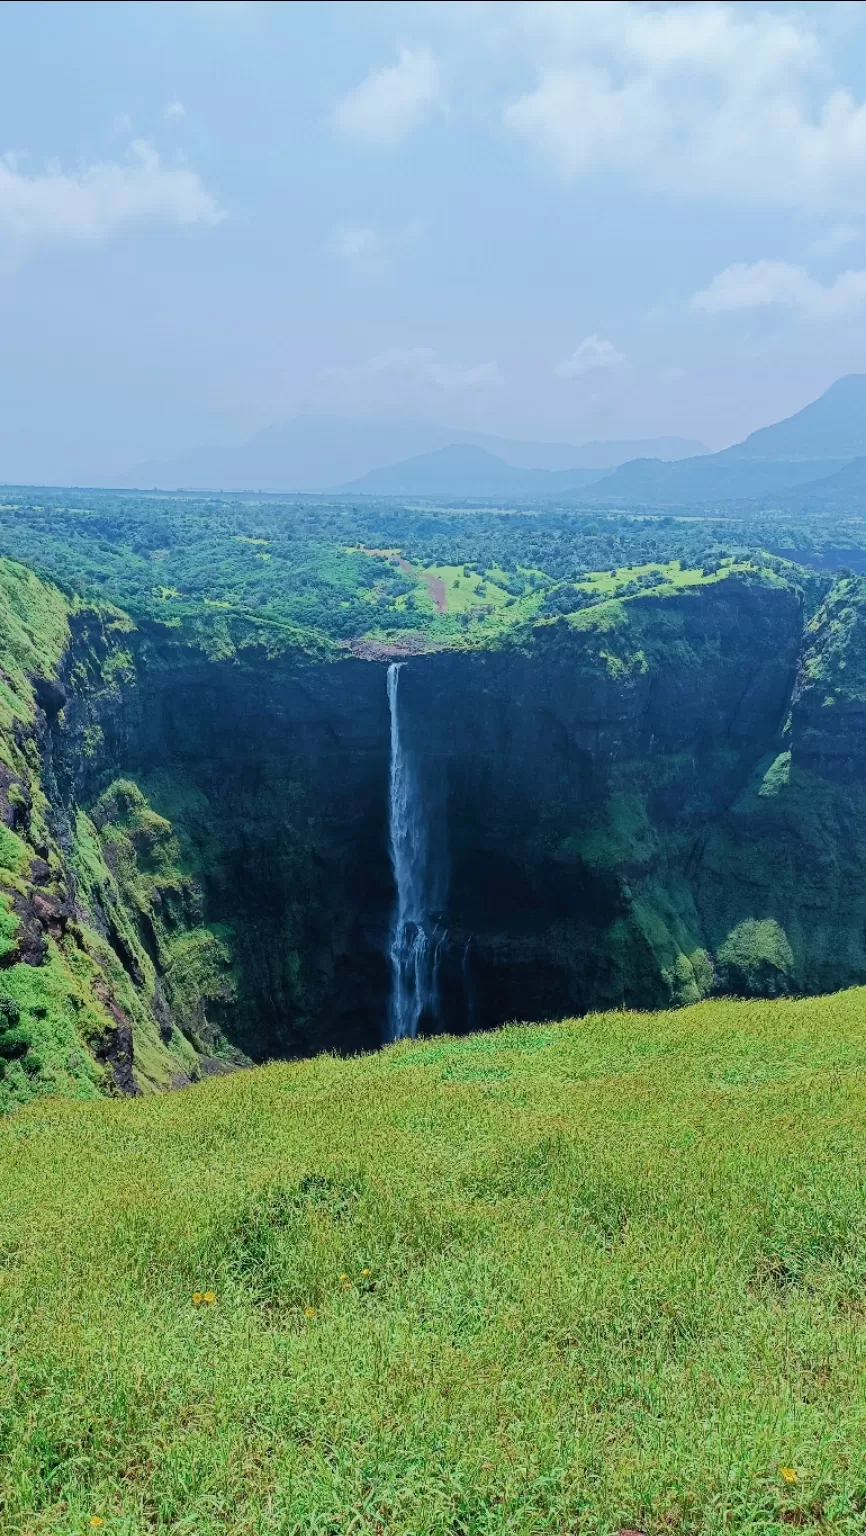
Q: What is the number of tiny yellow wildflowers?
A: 7